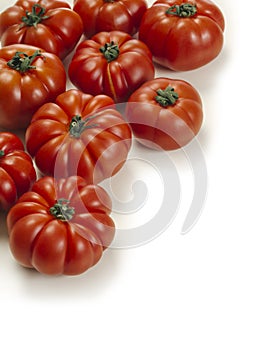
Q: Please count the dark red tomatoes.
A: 9